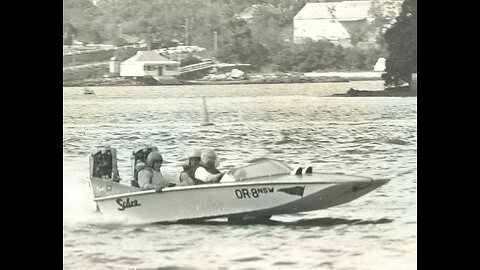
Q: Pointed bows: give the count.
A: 1